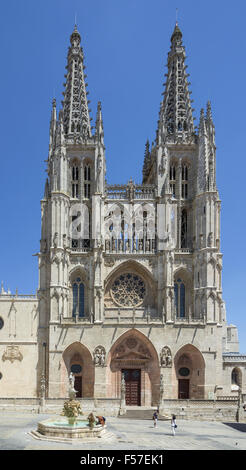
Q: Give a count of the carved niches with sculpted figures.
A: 2